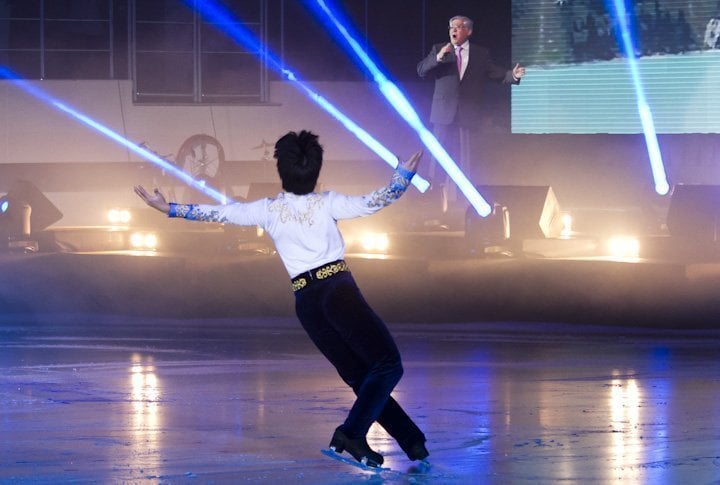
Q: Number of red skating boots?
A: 0